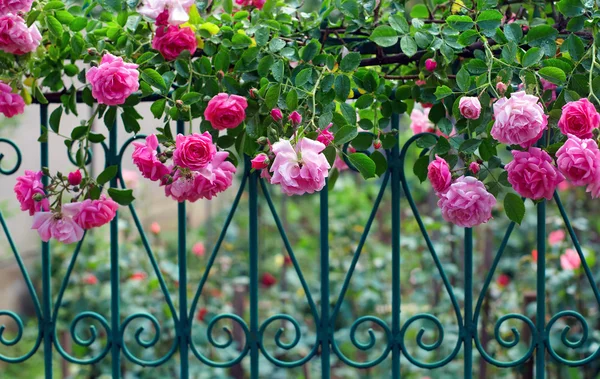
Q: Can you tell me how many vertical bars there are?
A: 8